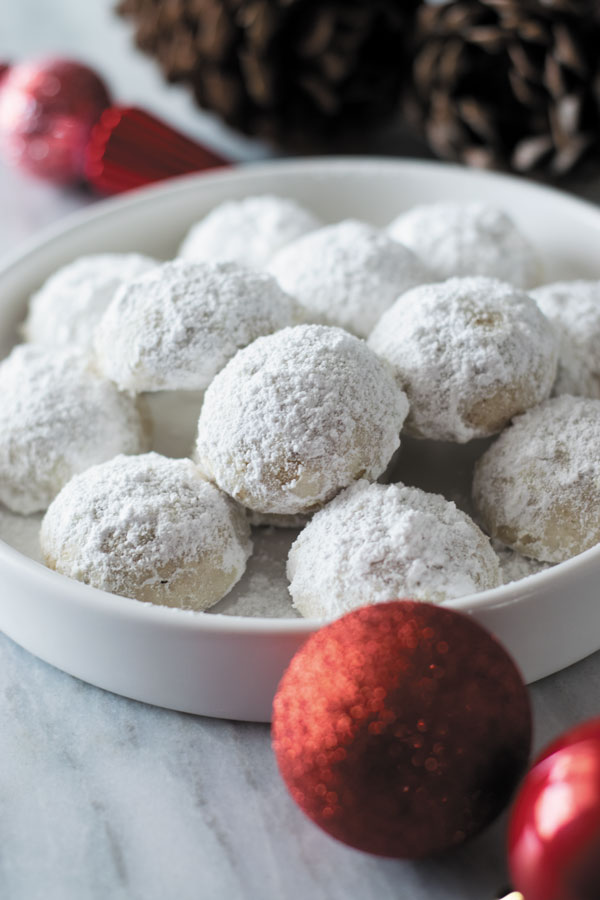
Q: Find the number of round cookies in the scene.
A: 12